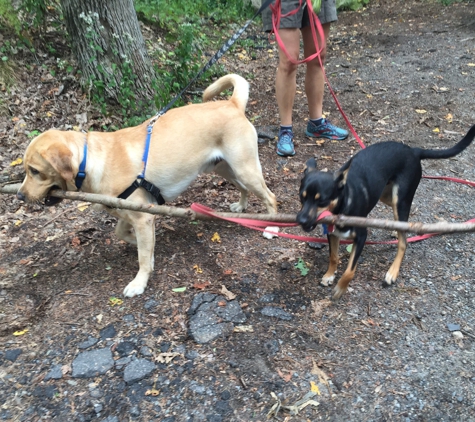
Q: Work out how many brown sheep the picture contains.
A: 0